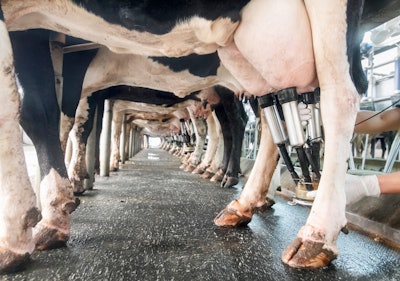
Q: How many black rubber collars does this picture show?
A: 4